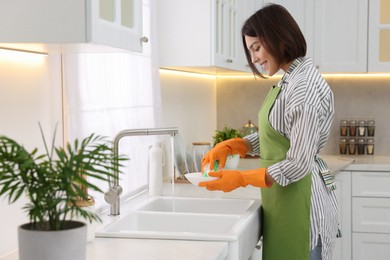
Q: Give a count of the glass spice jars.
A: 8